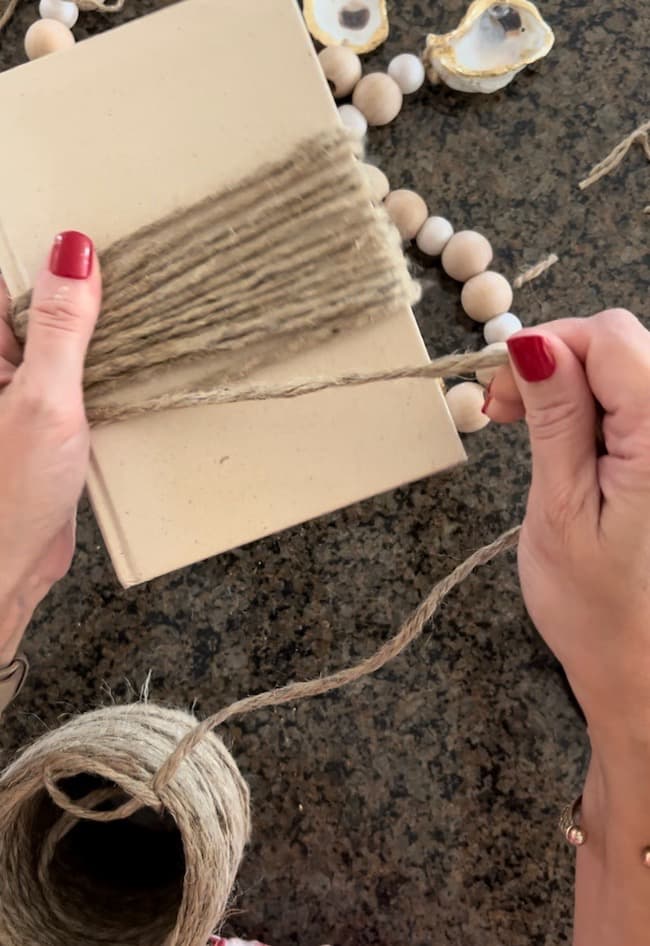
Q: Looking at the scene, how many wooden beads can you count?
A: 14